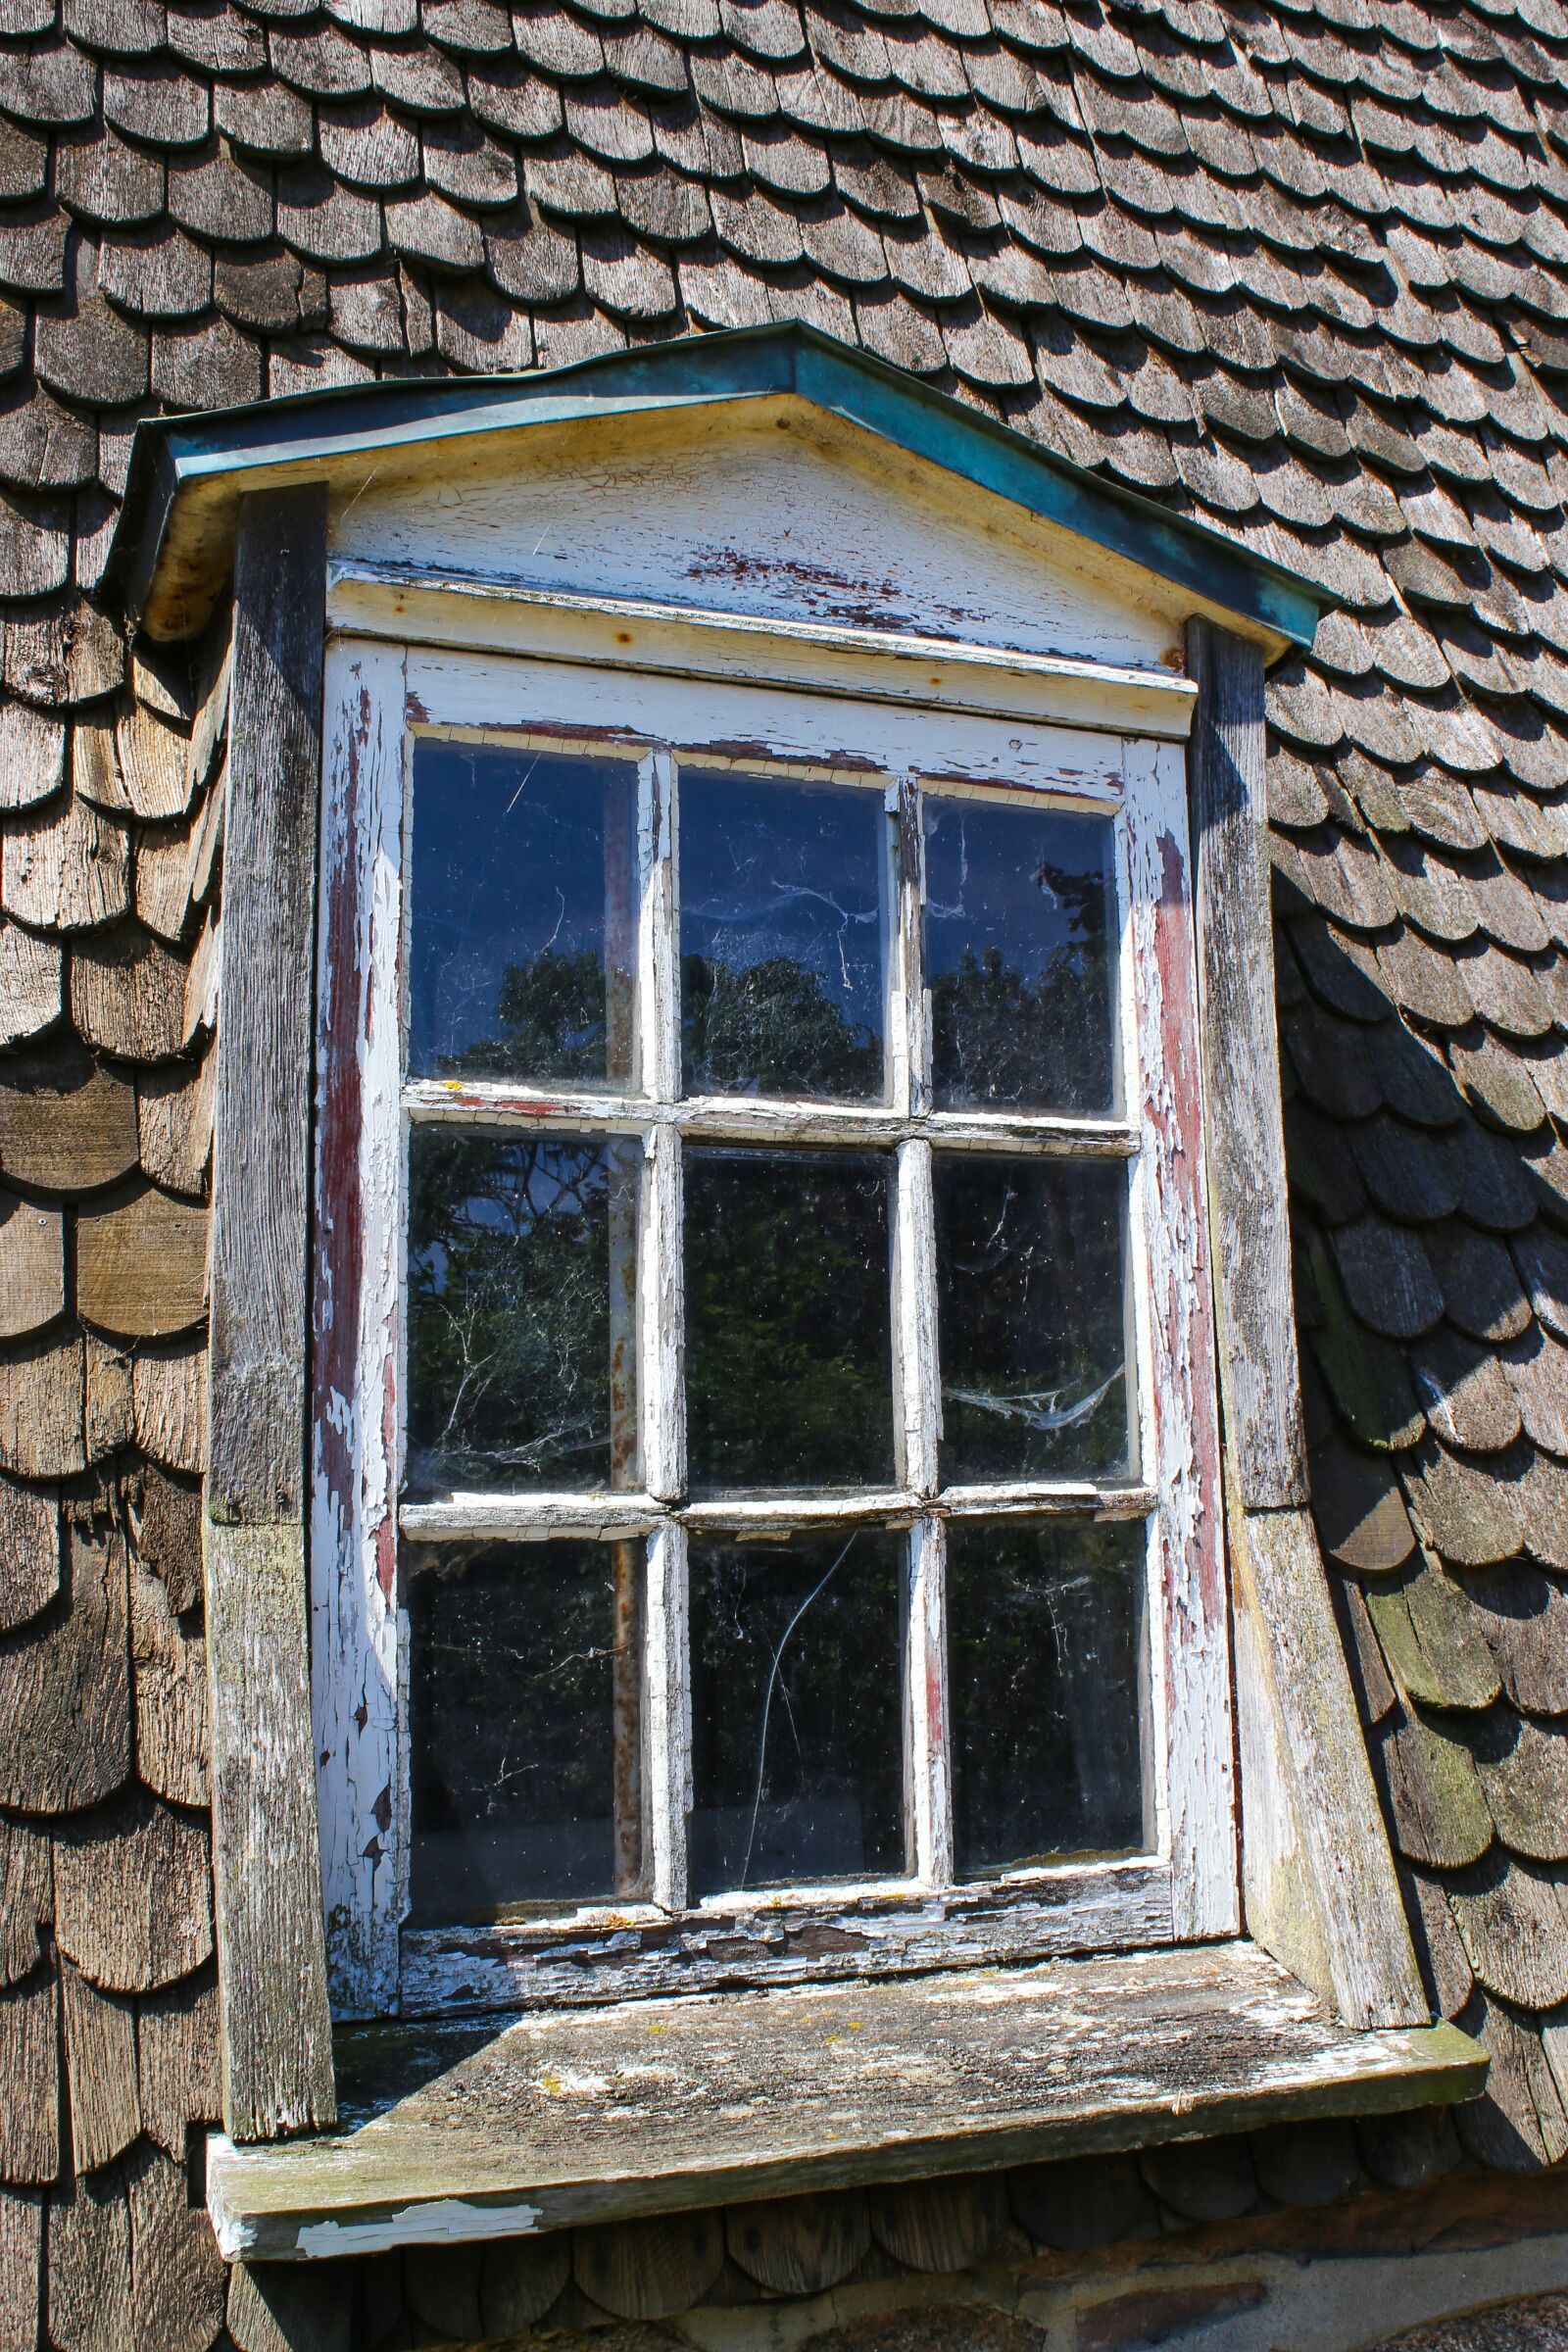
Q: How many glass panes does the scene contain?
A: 9